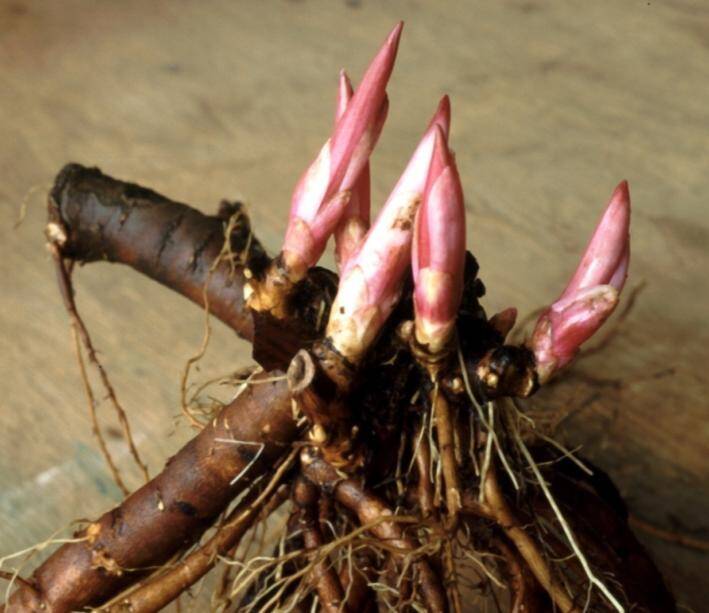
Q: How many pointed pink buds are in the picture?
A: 5